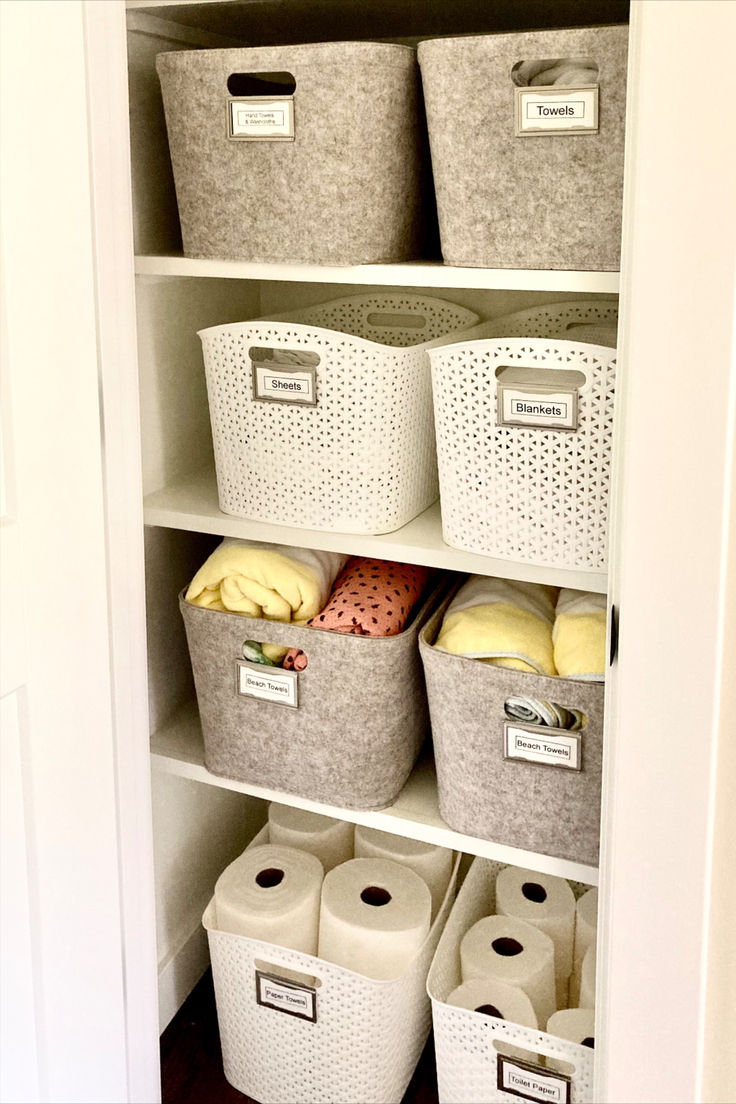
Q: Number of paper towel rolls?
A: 4